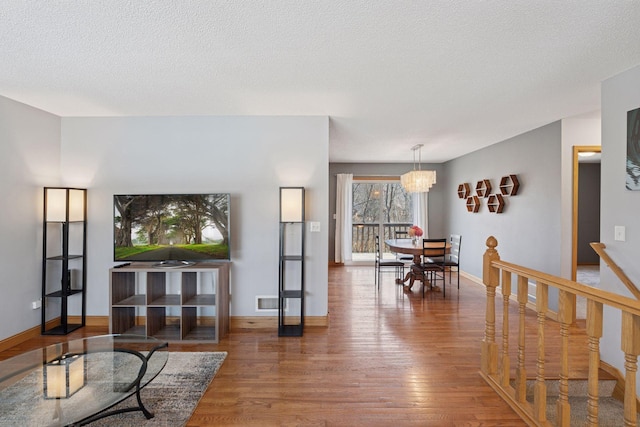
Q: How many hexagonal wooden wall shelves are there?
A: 5